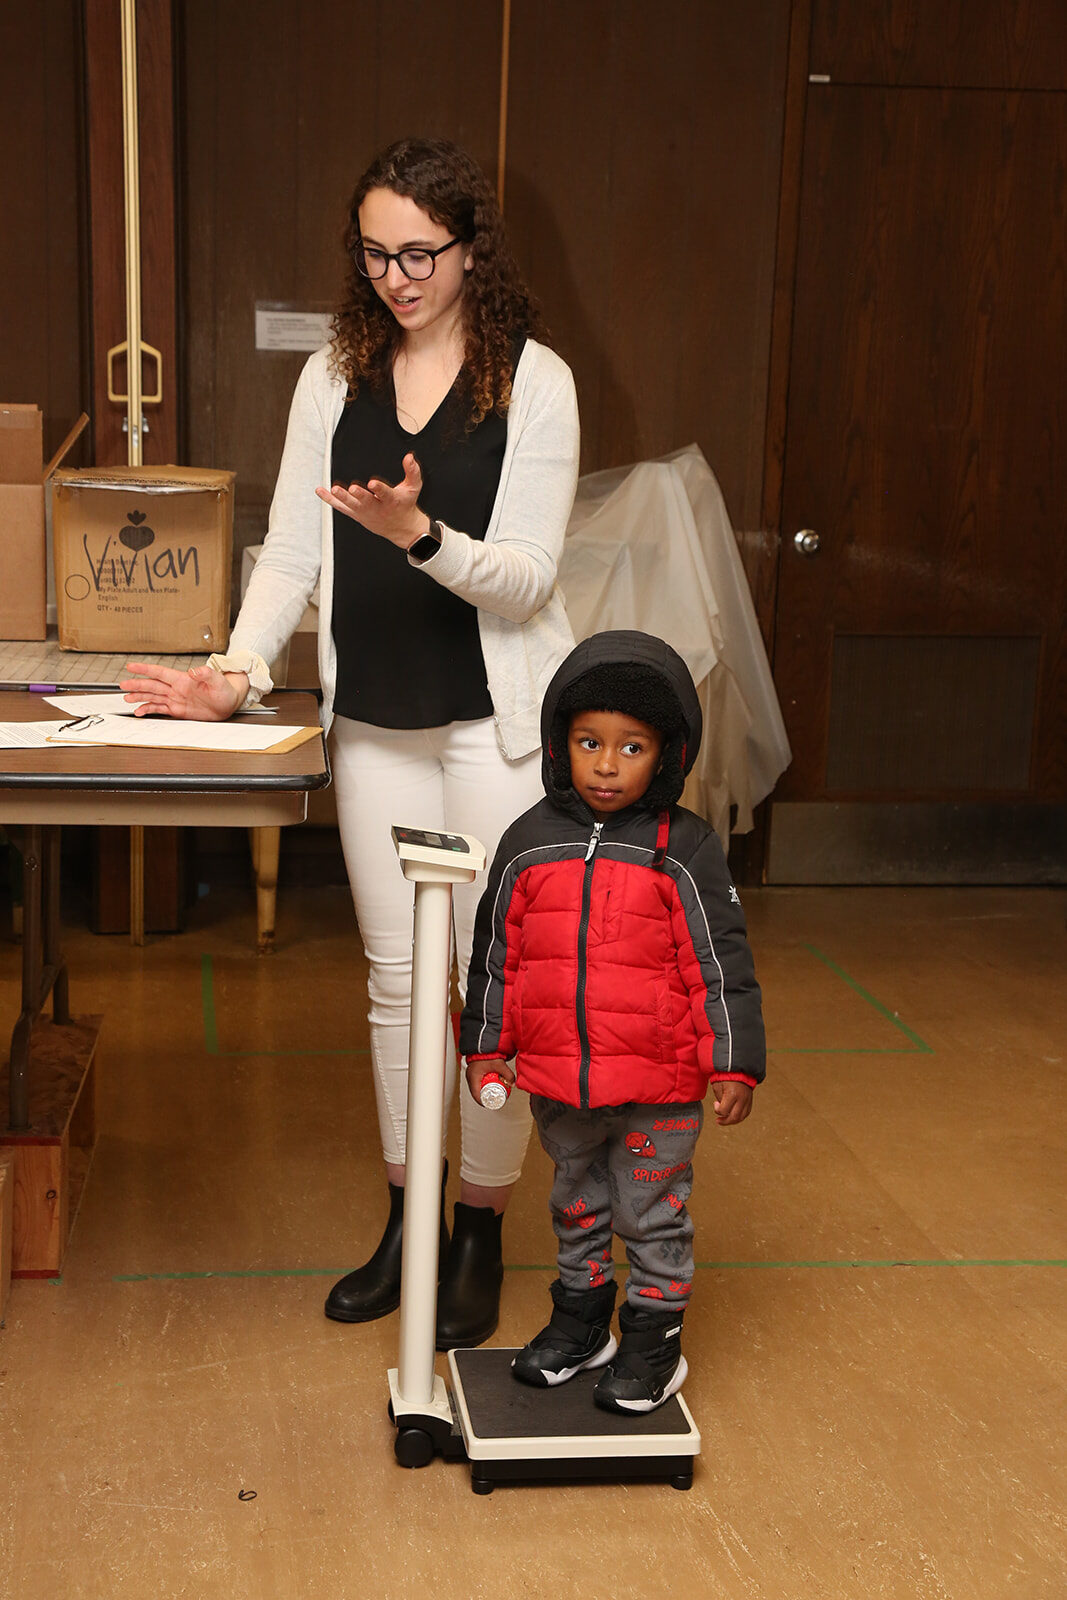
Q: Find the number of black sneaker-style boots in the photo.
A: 2